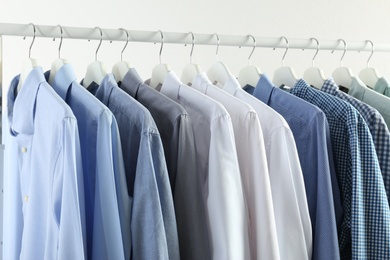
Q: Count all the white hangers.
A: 12